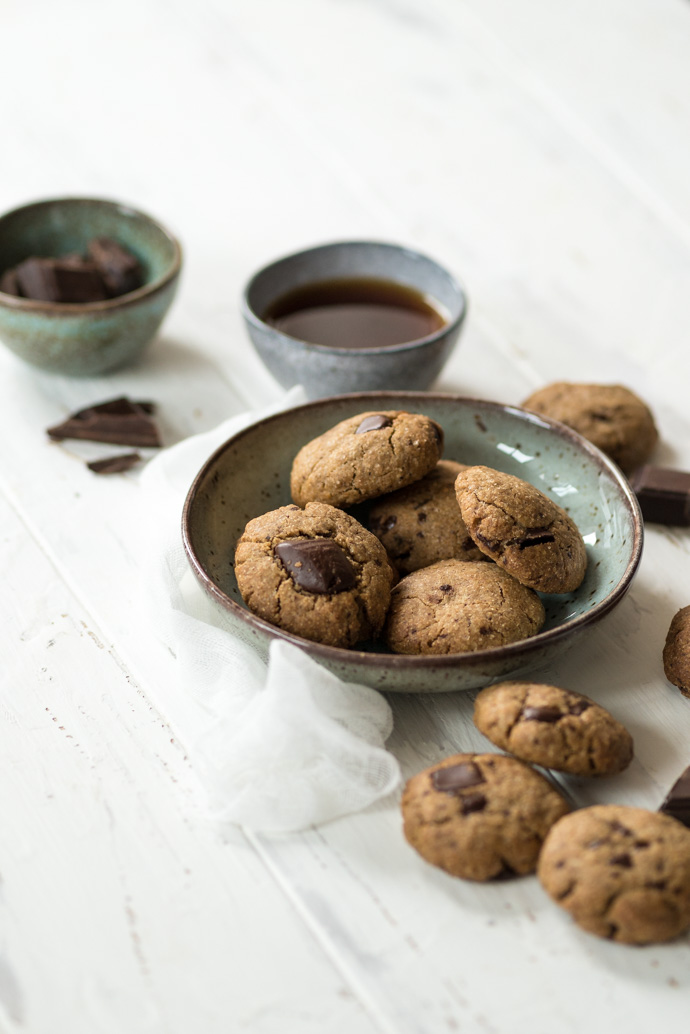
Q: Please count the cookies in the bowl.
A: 5